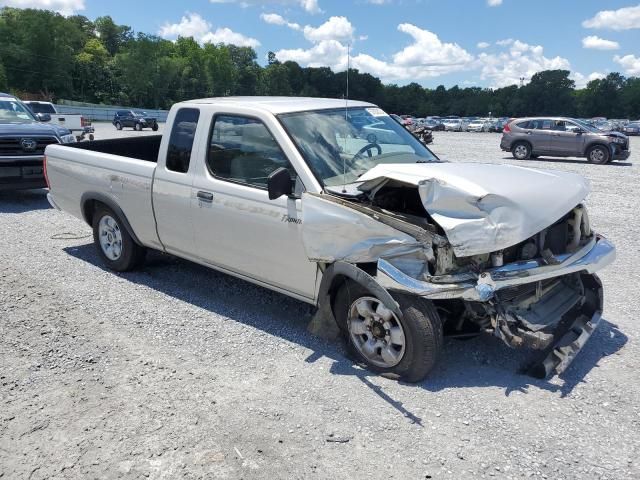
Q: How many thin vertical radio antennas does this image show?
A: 1